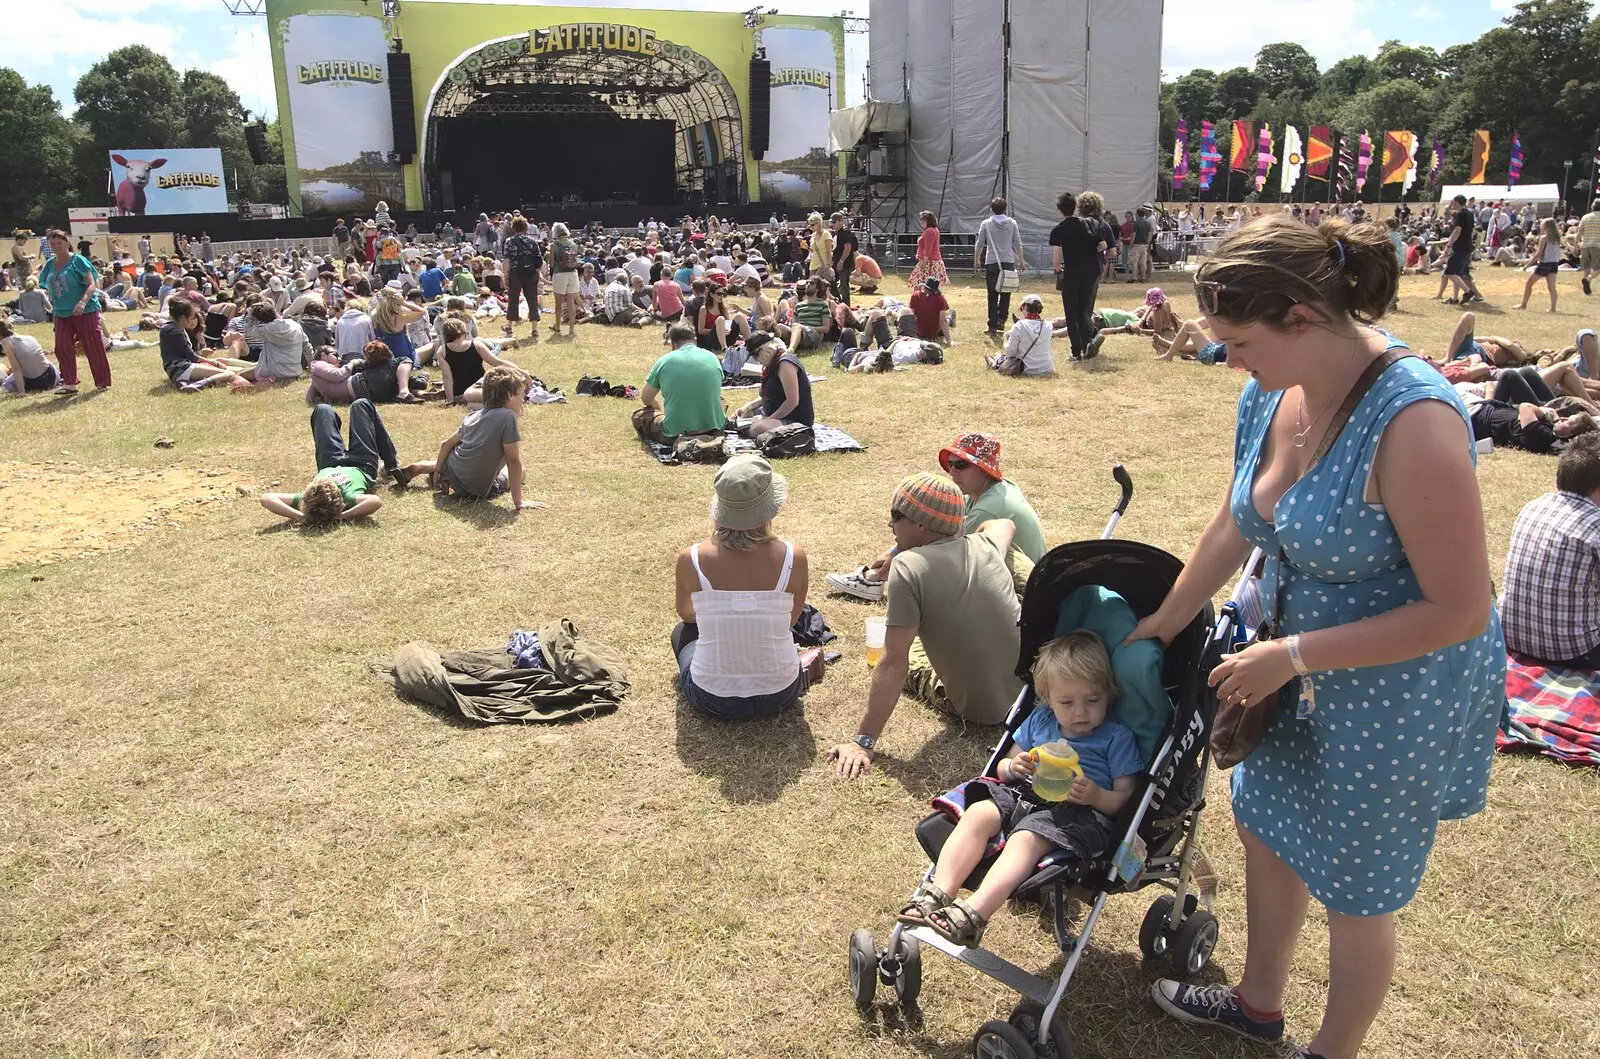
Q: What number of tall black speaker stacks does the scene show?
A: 2